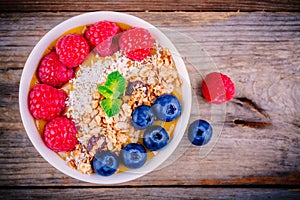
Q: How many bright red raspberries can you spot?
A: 7